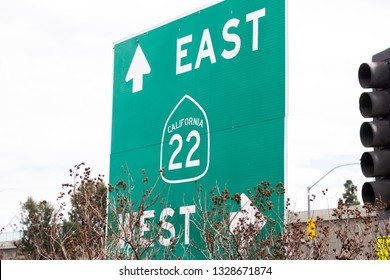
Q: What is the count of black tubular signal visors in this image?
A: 5